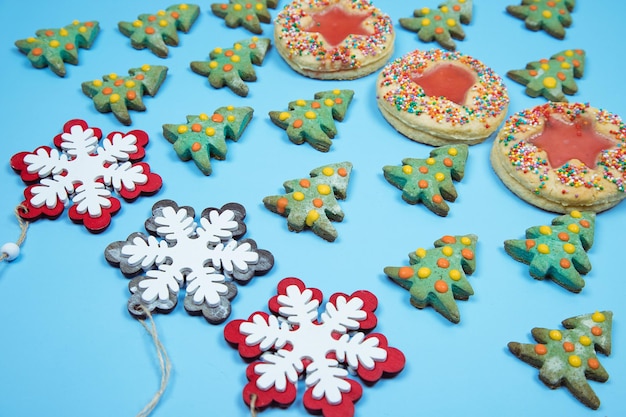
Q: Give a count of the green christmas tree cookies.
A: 15